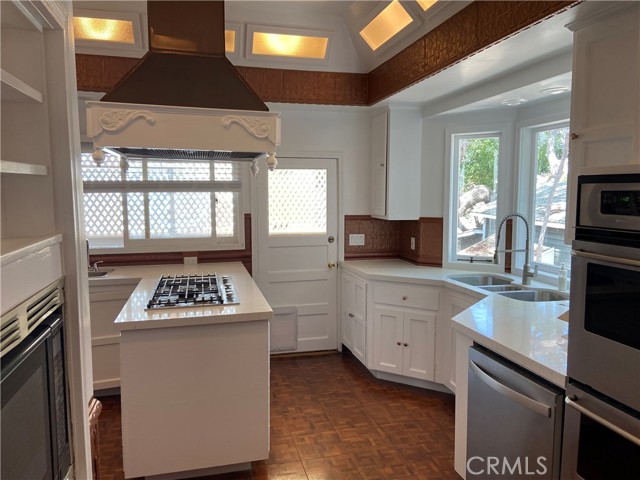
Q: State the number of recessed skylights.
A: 5